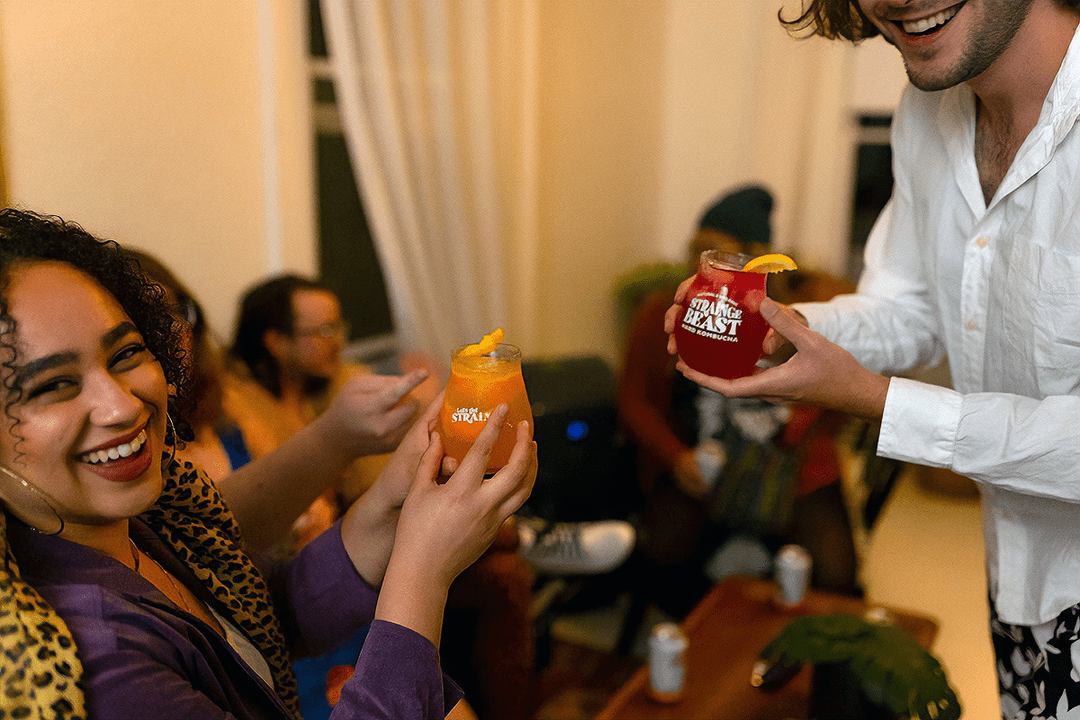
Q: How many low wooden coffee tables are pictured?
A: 1